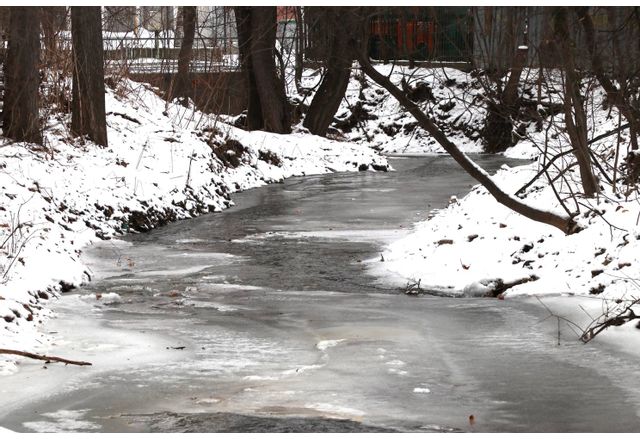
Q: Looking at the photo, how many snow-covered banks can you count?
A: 2